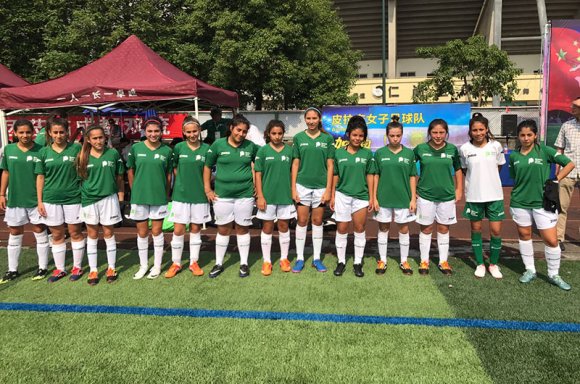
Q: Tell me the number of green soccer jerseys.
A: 12